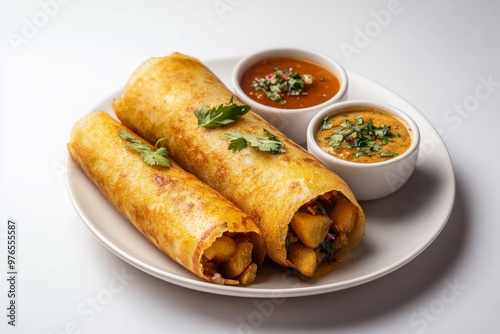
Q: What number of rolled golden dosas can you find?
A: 2